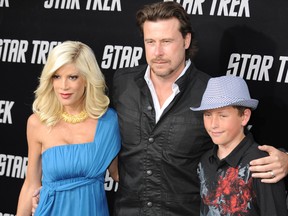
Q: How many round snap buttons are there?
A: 4